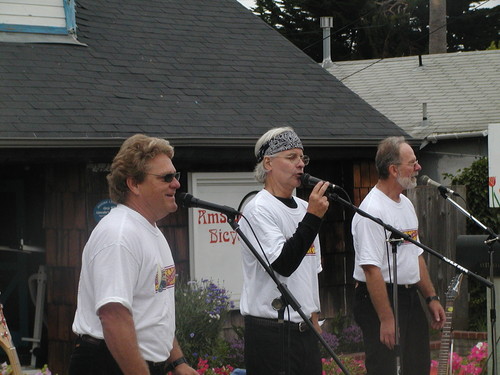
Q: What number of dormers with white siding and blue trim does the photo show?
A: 1